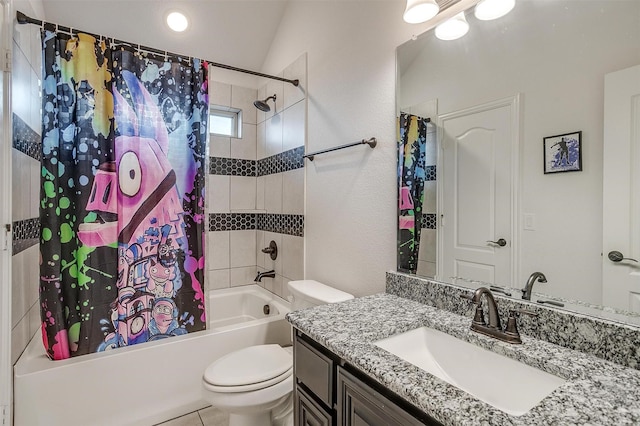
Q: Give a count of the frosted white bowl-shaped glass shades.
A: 3